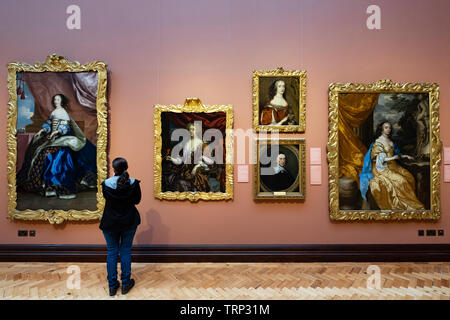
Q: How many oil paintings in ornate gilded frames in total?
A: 5